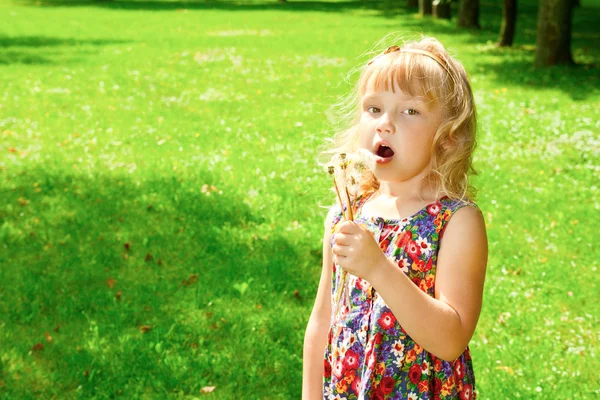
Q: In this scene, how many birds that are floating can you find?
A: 0